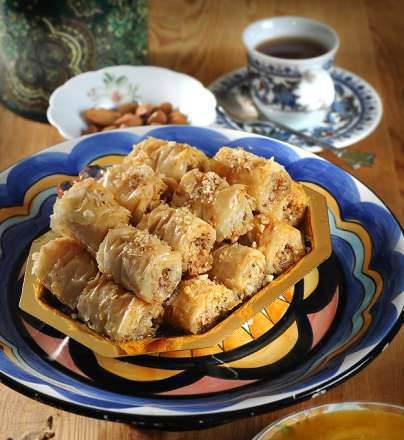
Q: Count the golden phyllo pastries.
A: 13